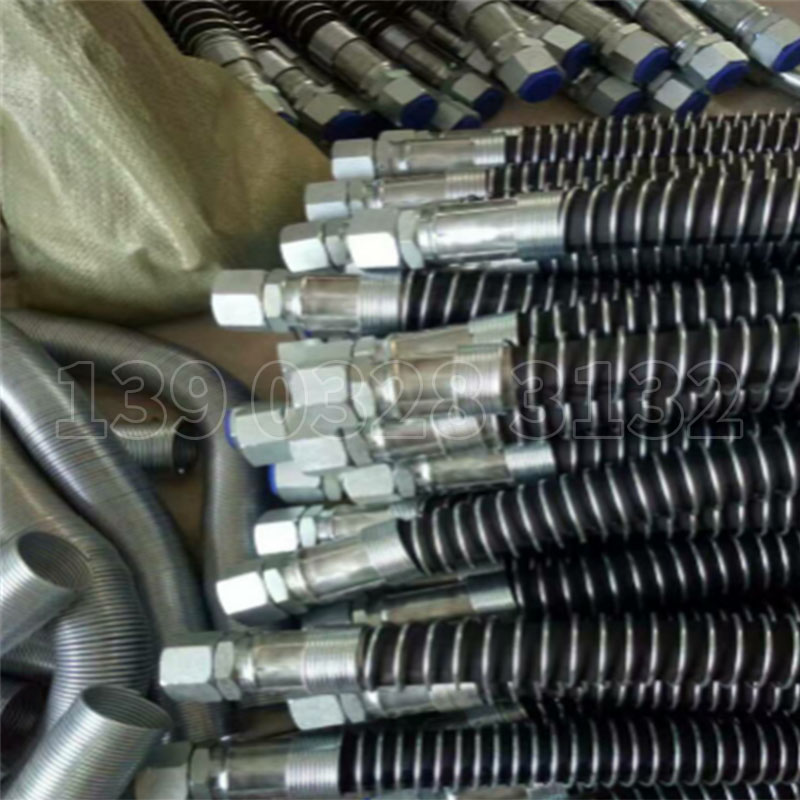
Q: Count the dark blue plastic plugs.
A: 14